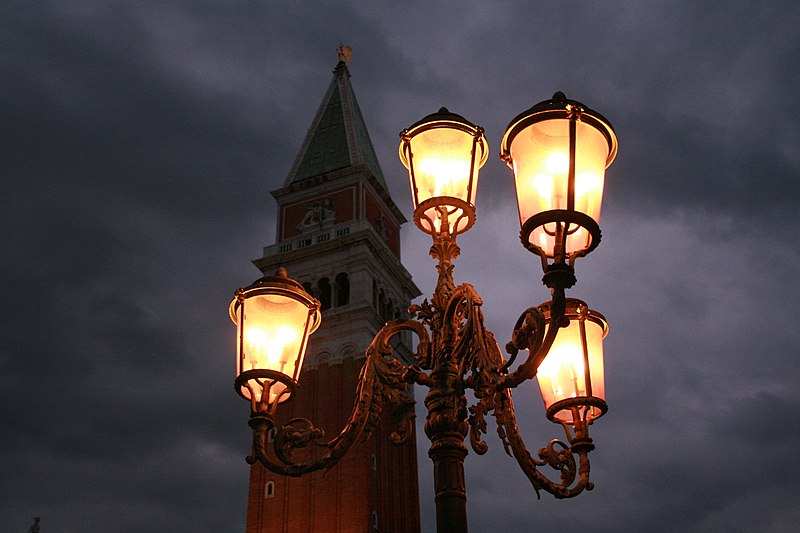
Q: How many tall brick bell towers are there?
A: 1